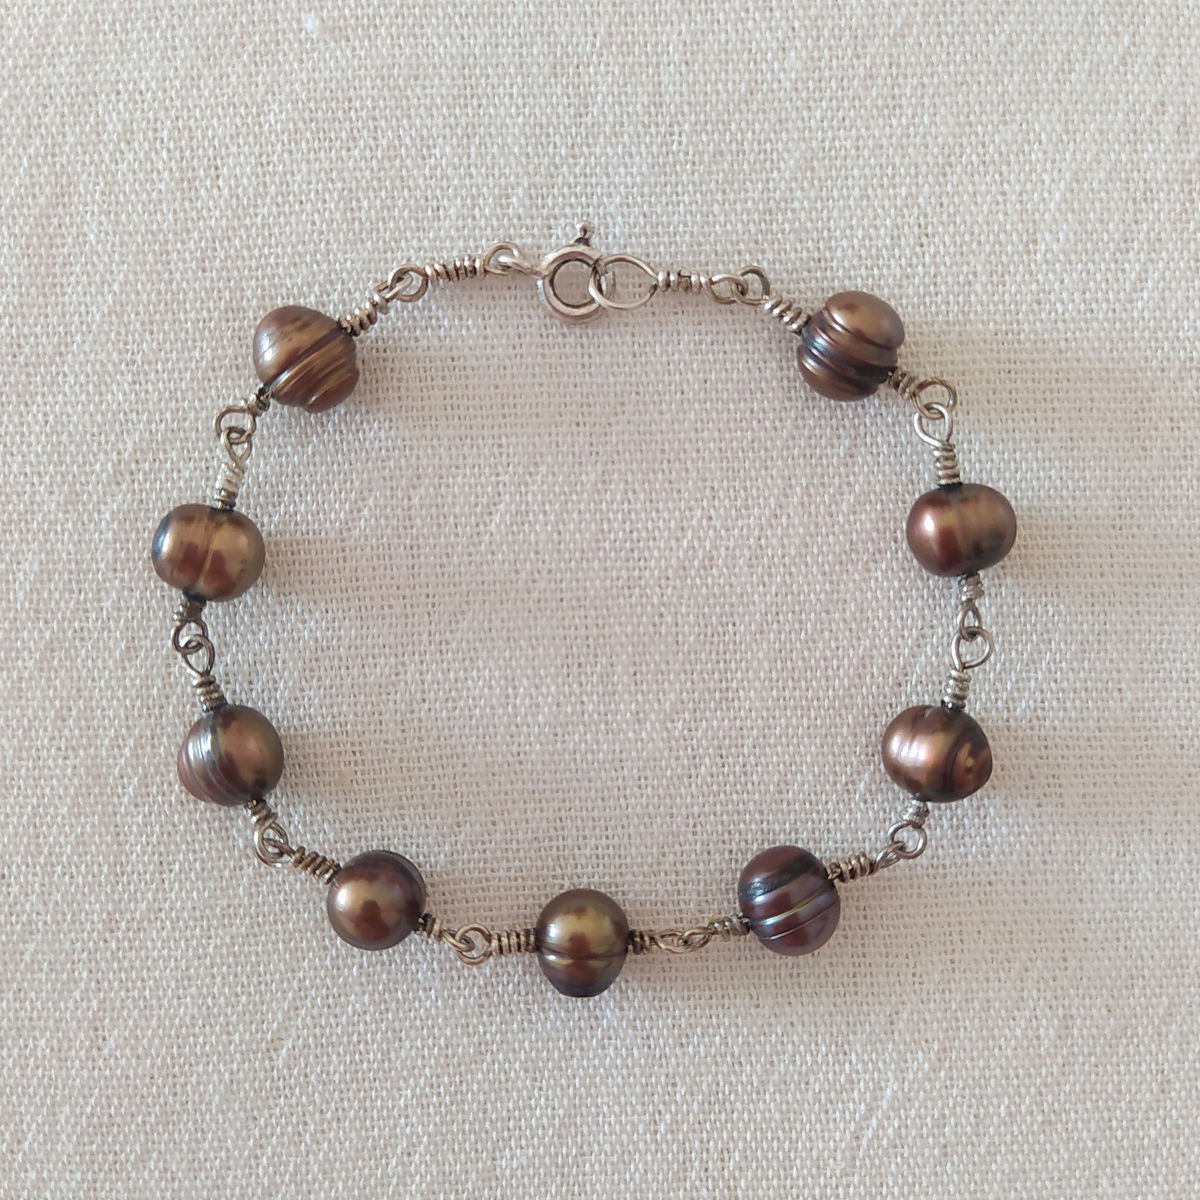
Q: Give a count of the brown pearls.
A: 9